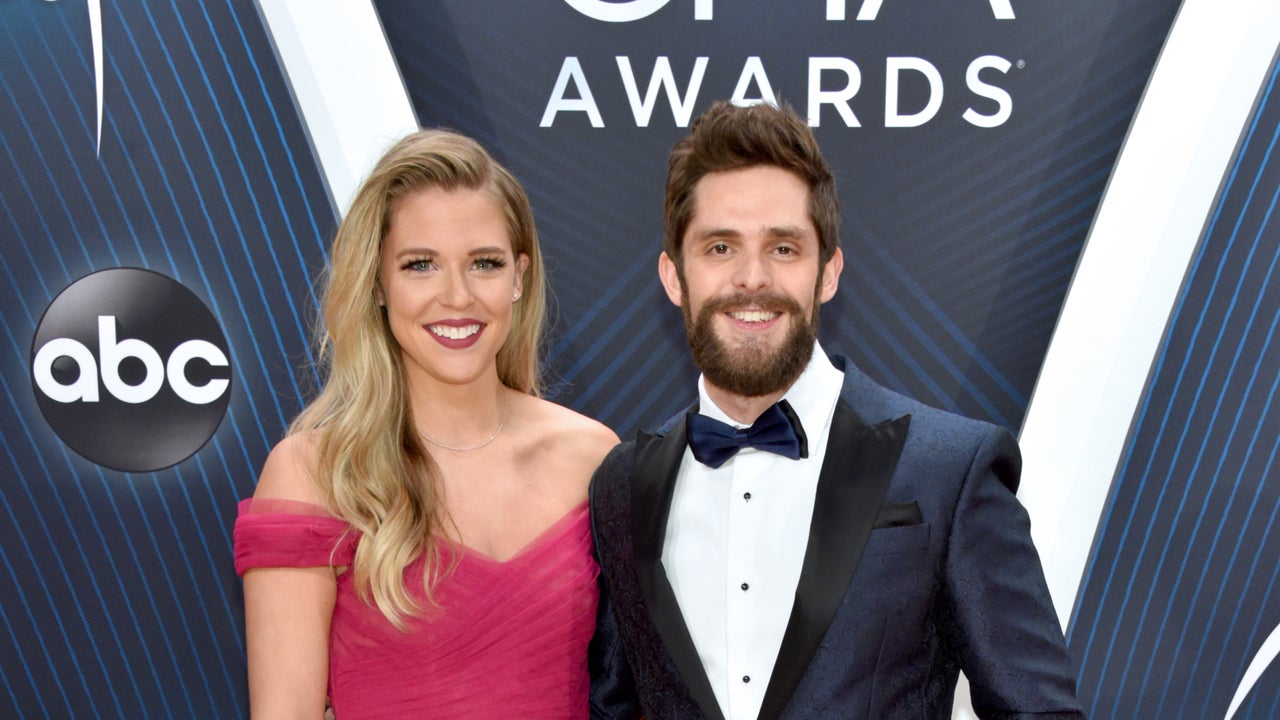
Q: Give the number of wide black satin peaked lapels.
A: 2